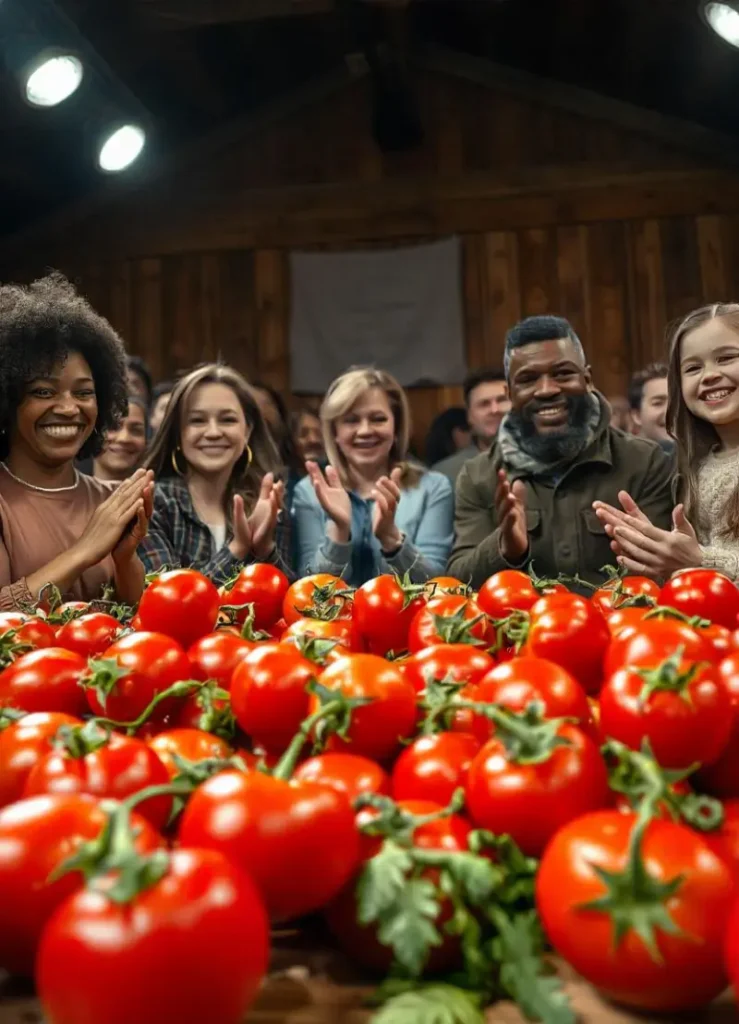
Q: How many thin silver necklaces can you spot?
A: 1